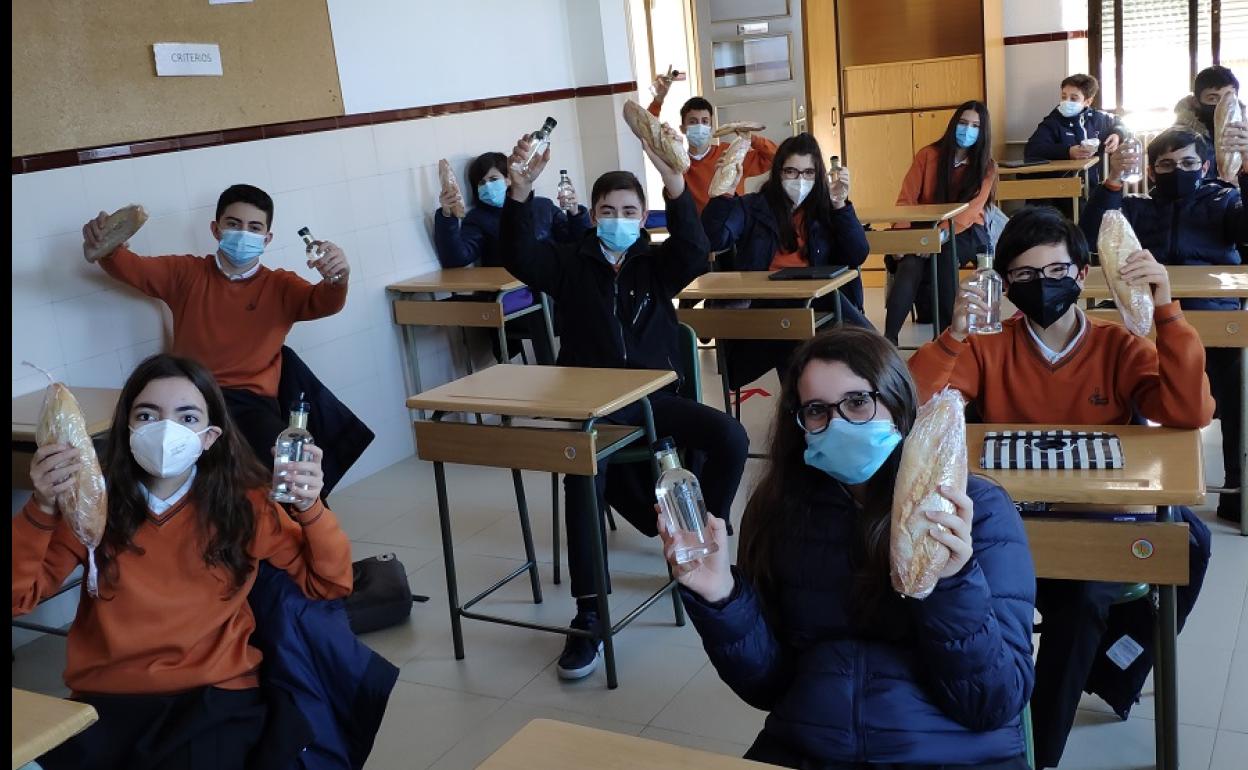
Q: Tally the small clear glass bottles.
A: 9